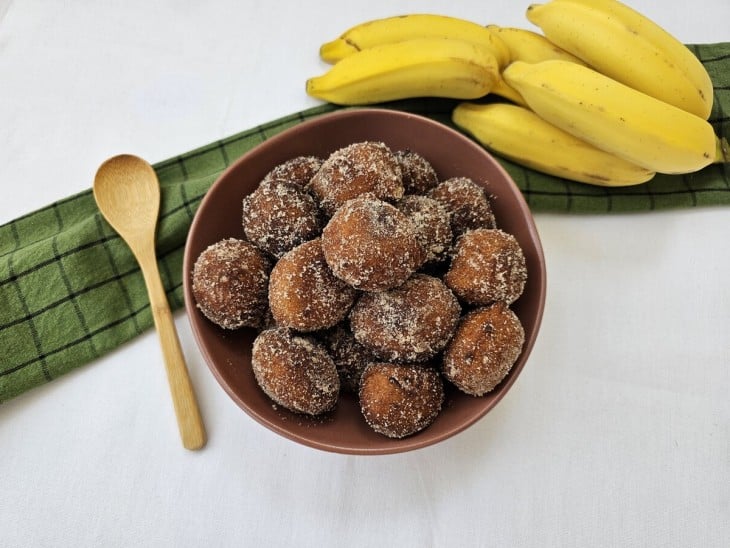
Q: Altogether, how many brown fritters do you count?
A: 15